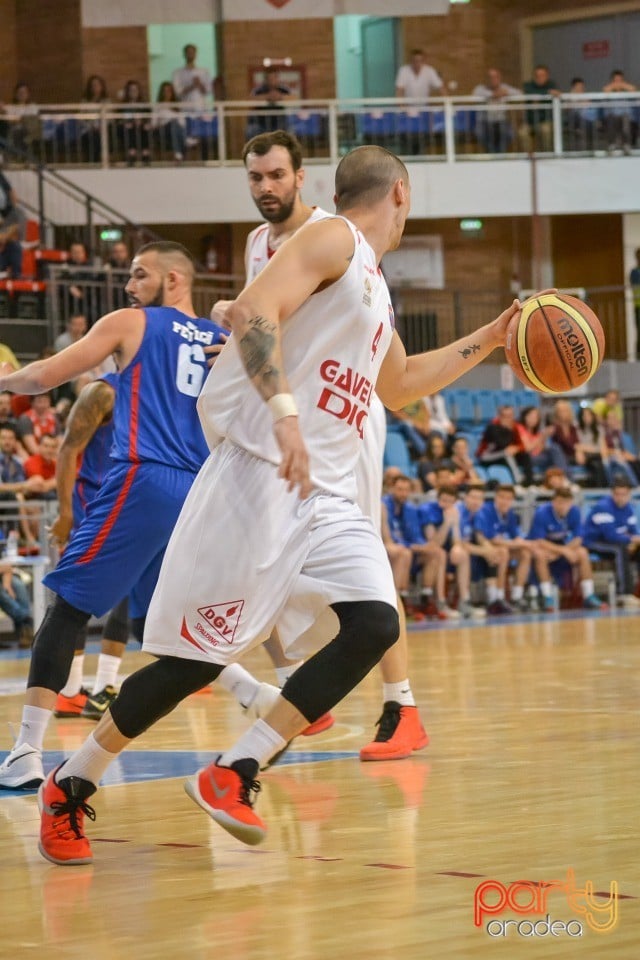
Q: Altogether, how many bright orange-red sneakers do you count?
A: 5